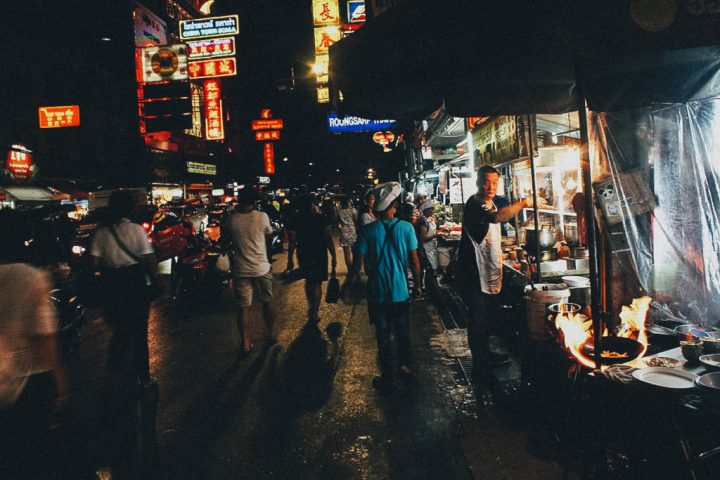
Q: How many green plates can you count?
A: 0